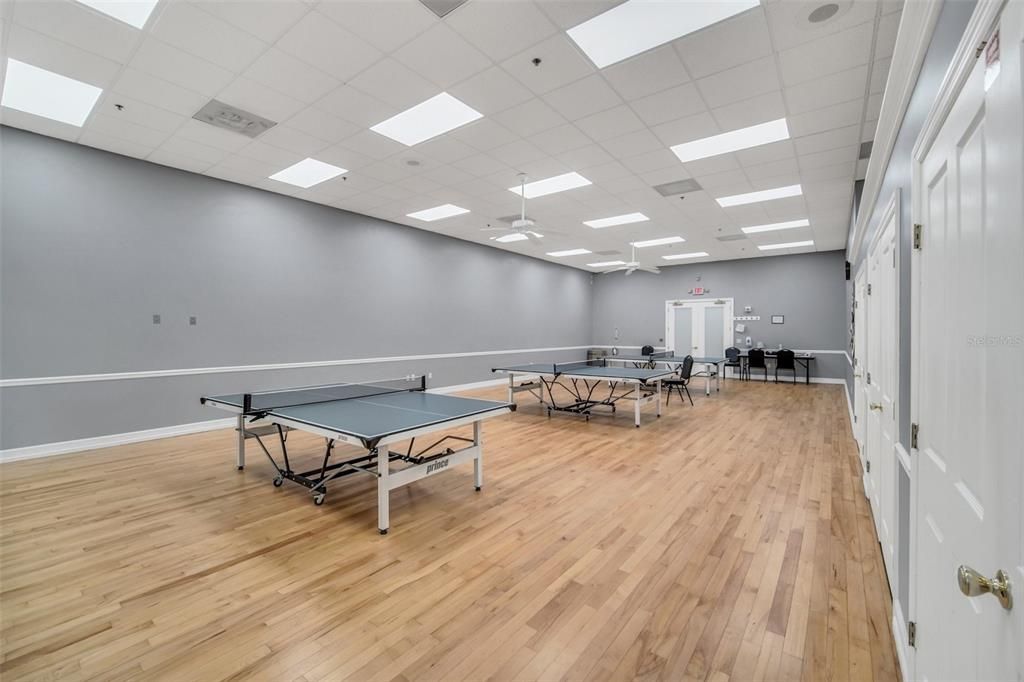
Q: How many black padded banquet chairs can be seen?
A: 5